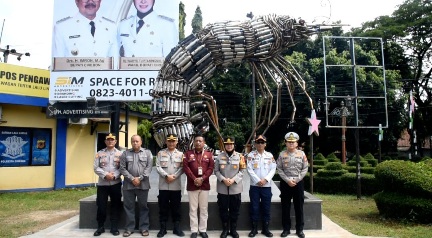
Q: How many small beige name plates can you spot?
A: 2